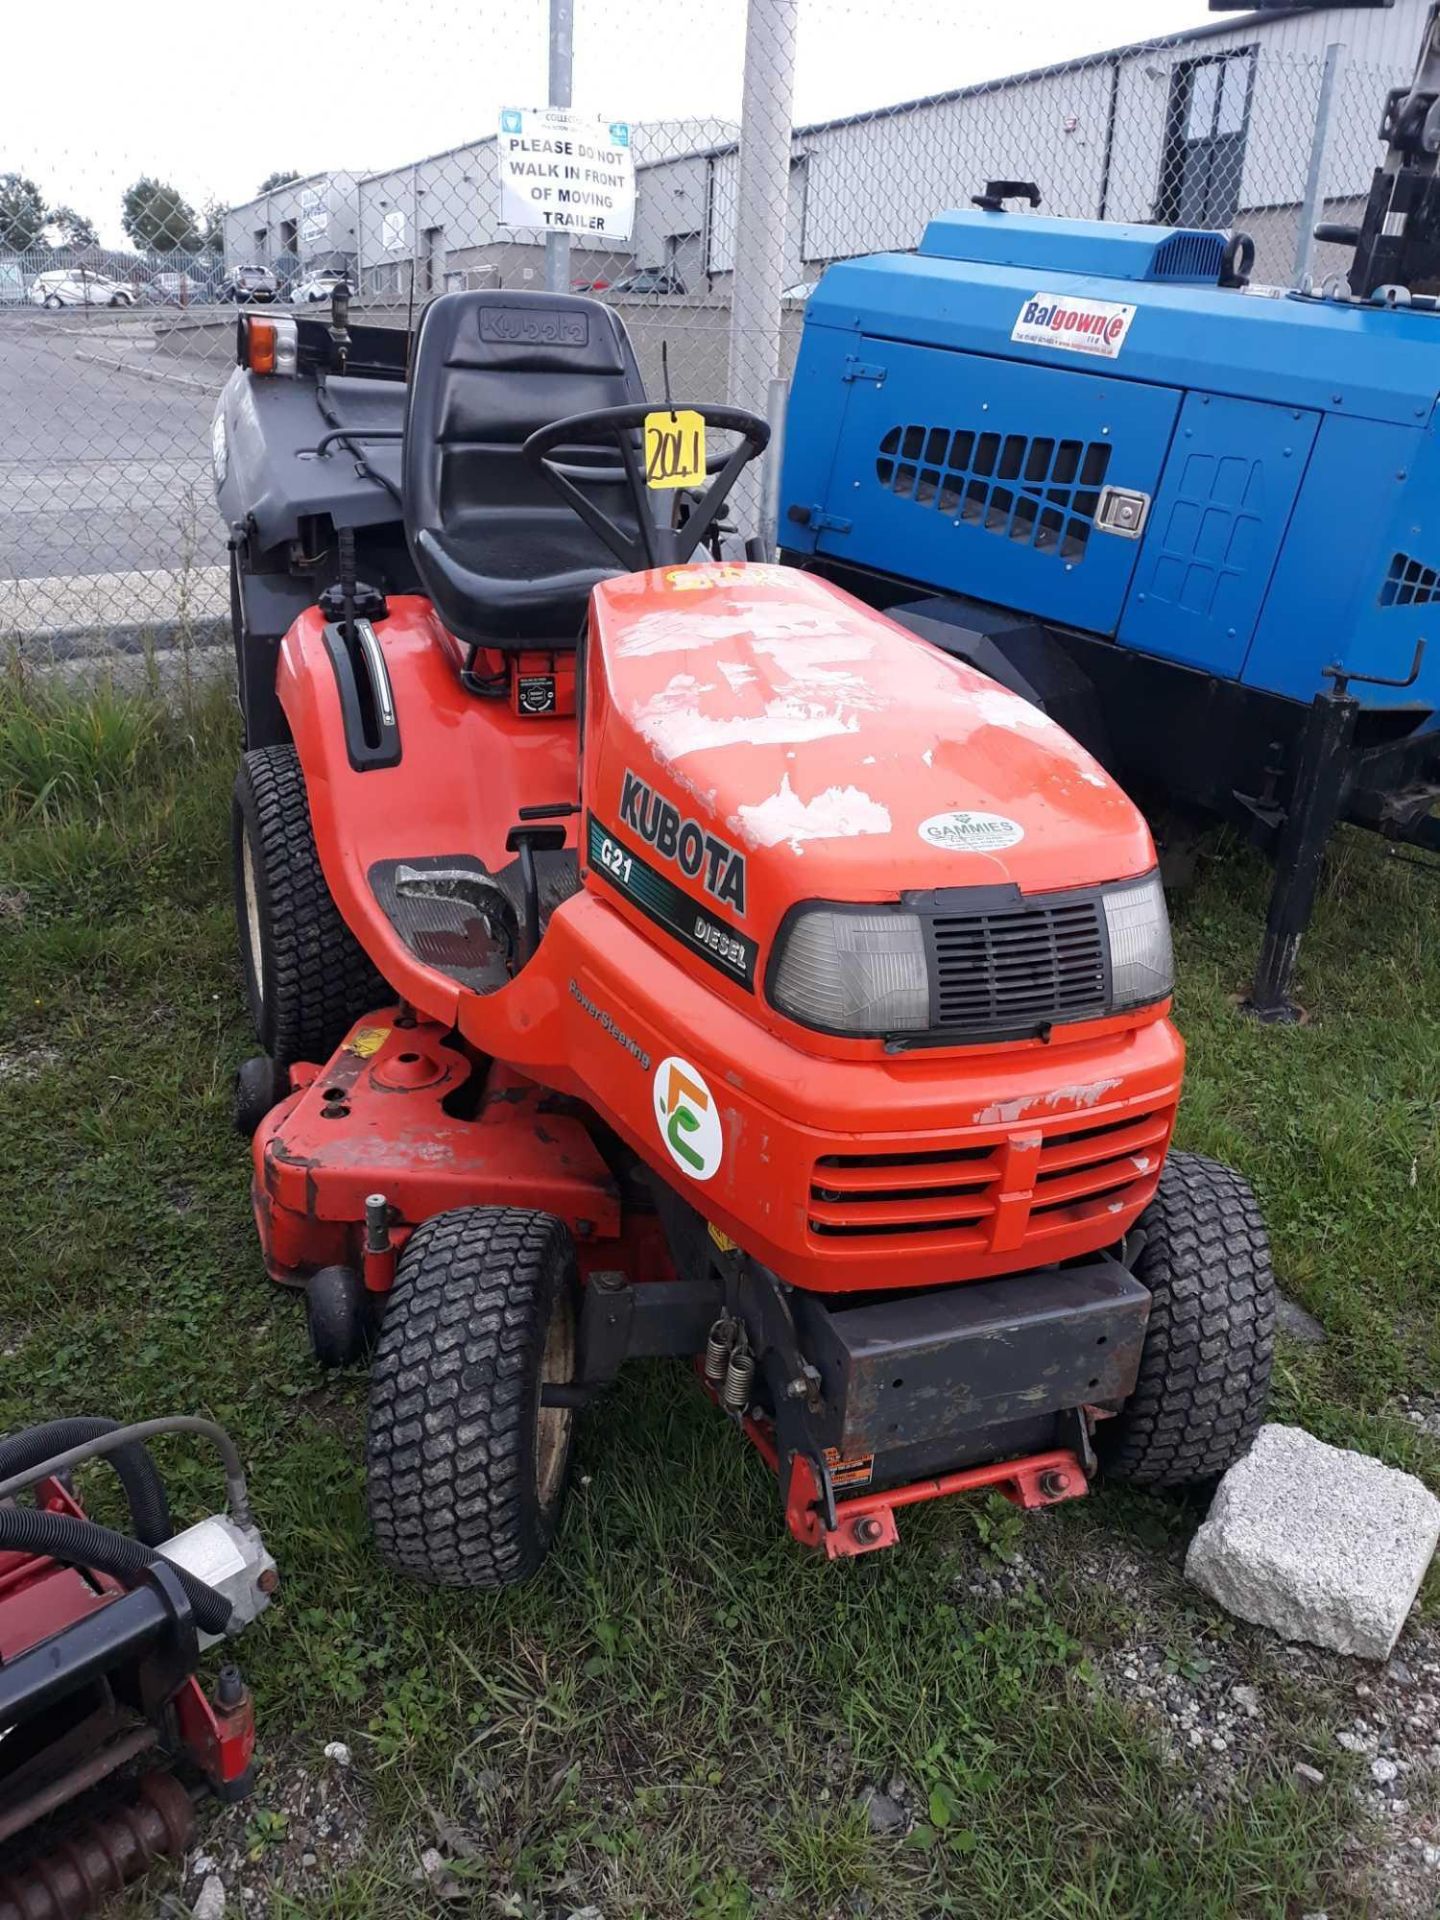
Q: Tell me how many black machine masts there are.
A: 1